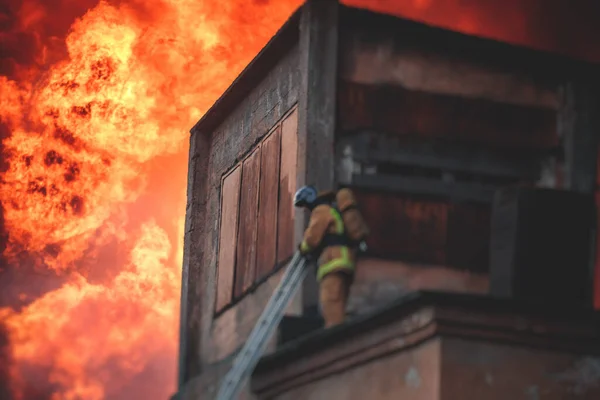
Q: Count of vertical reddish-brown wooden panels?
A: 4